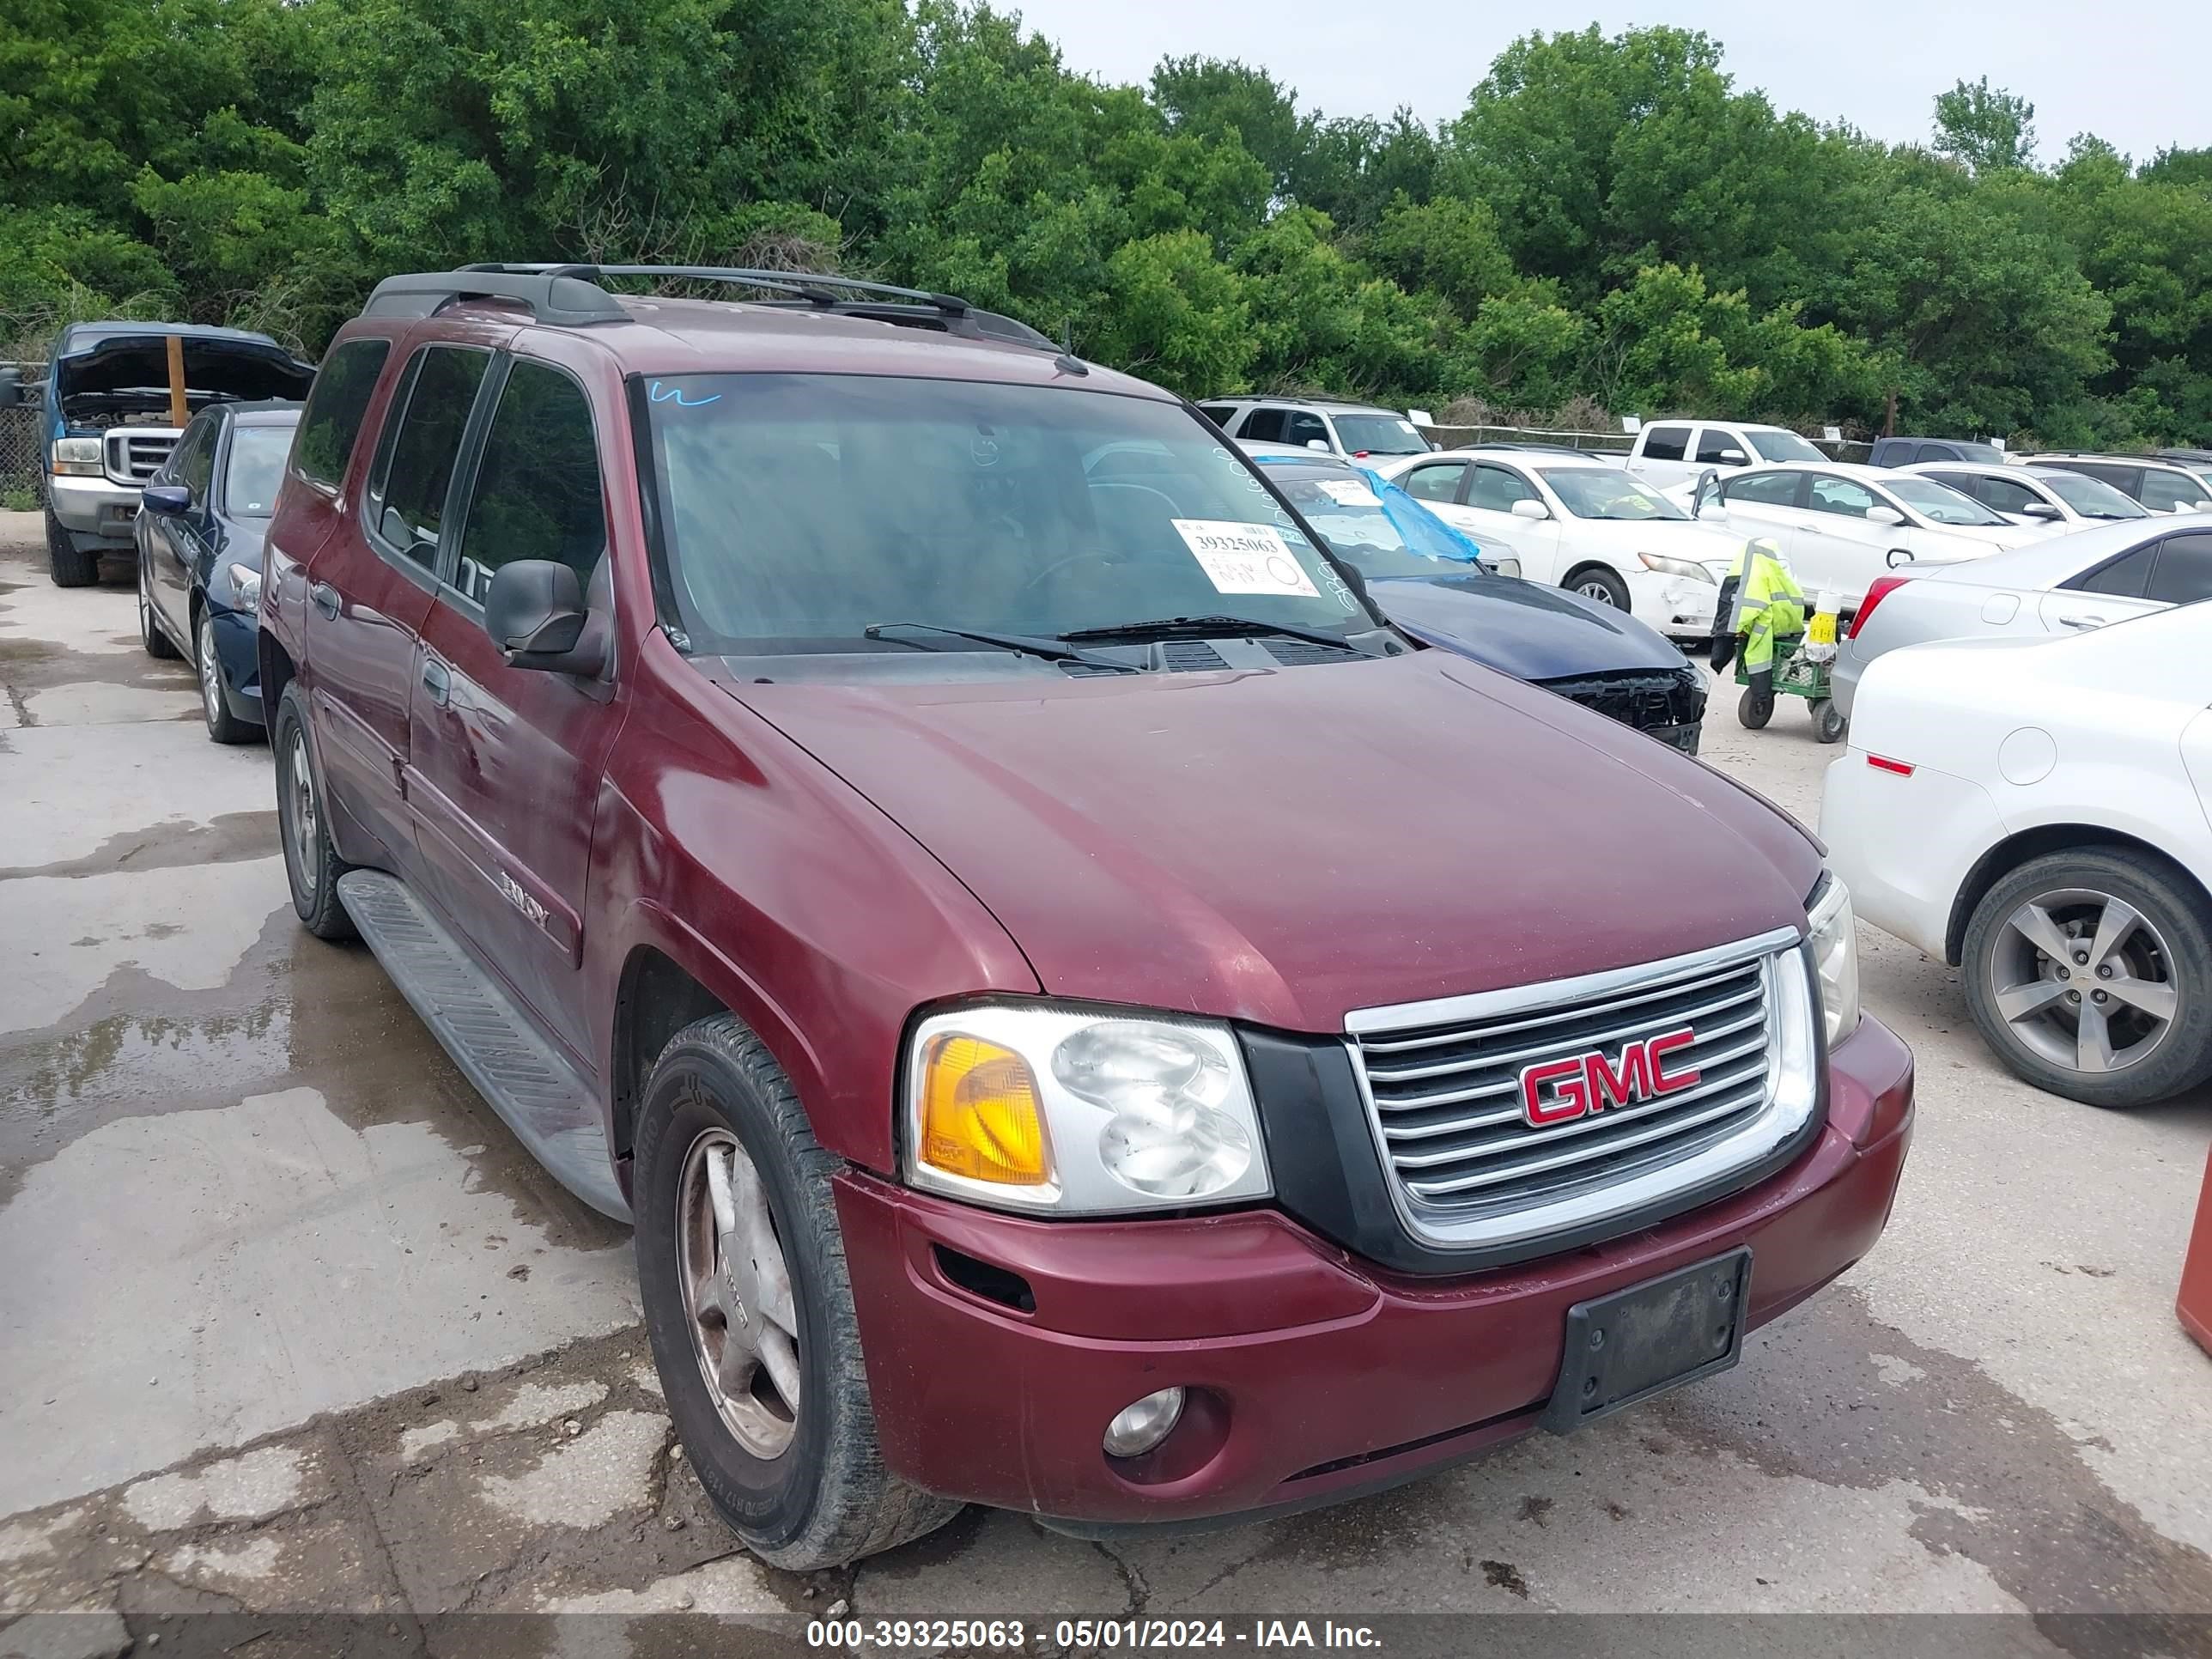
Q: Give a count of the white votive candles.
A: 0